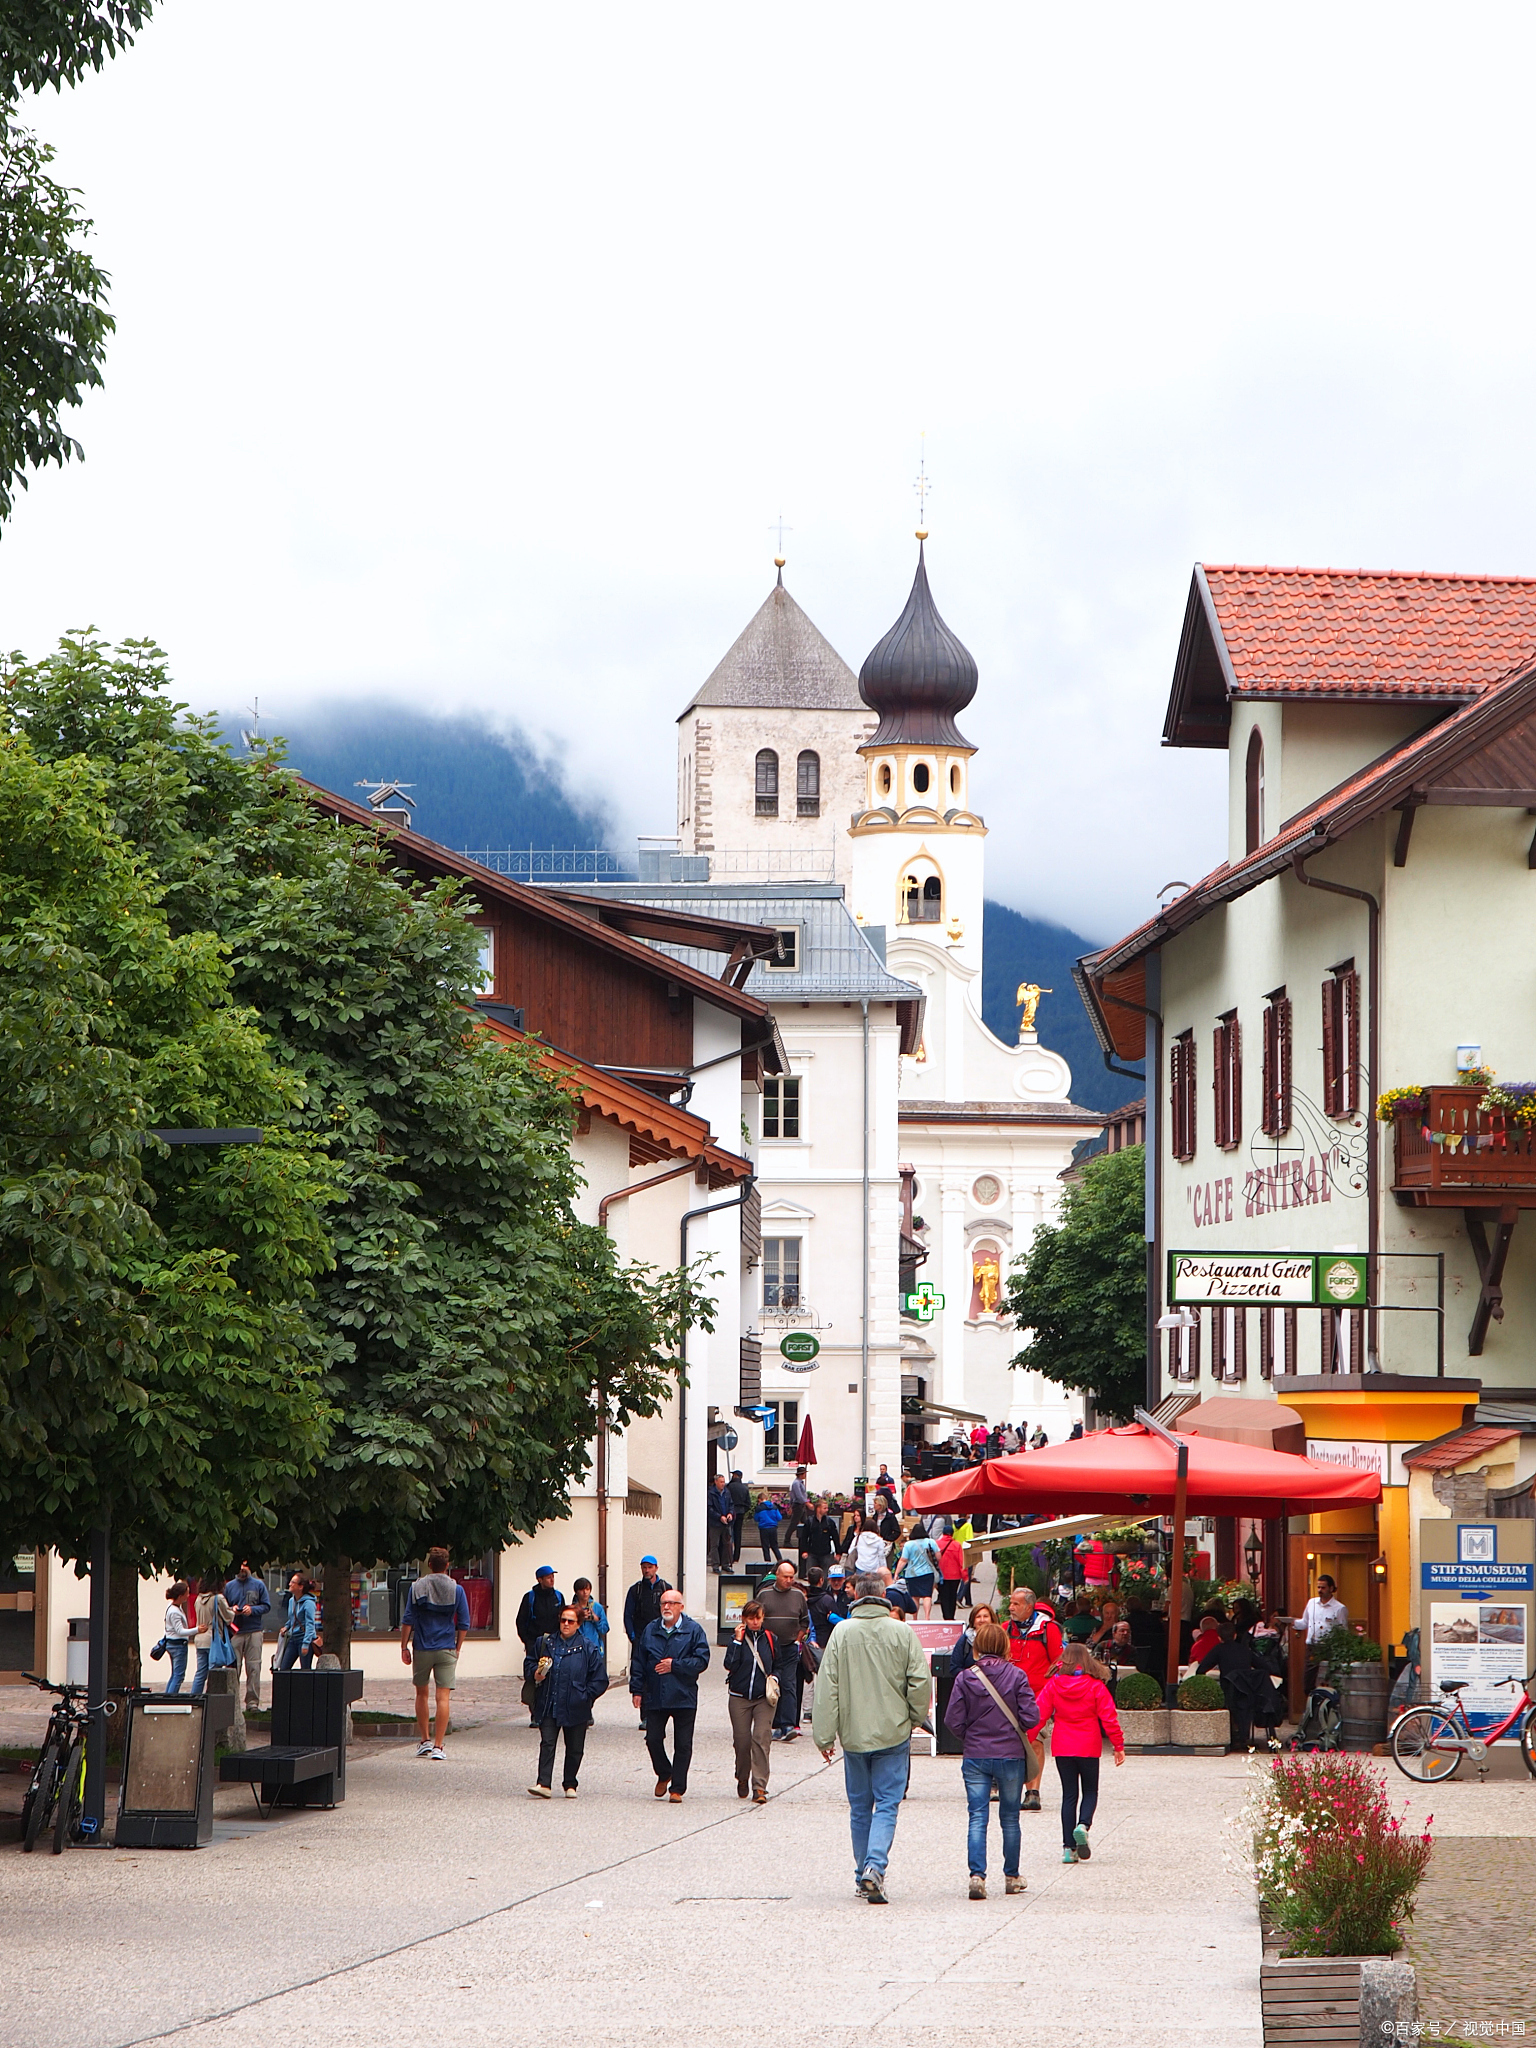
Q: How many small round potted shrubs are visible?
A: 2